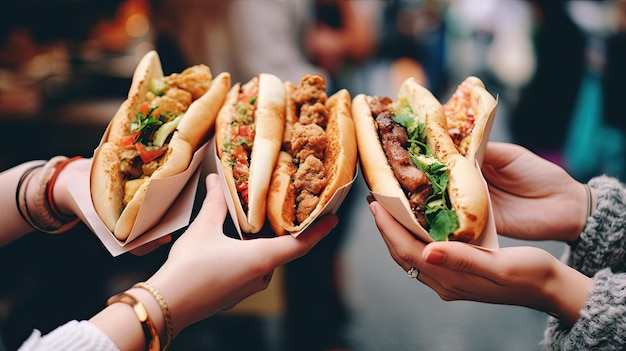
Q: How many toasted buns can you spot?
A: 5